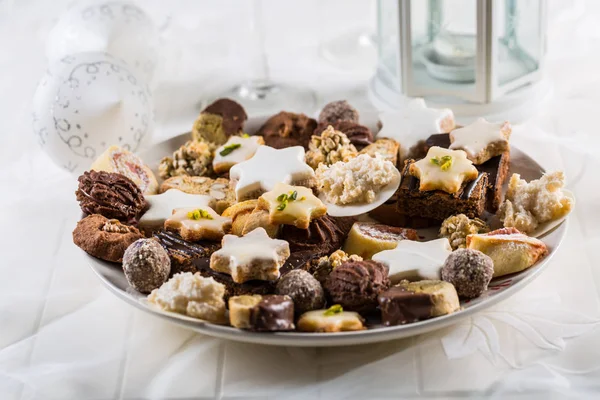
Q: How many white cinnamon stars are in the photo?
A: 6